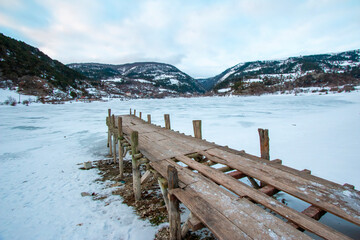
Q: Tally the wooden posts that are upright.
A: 12